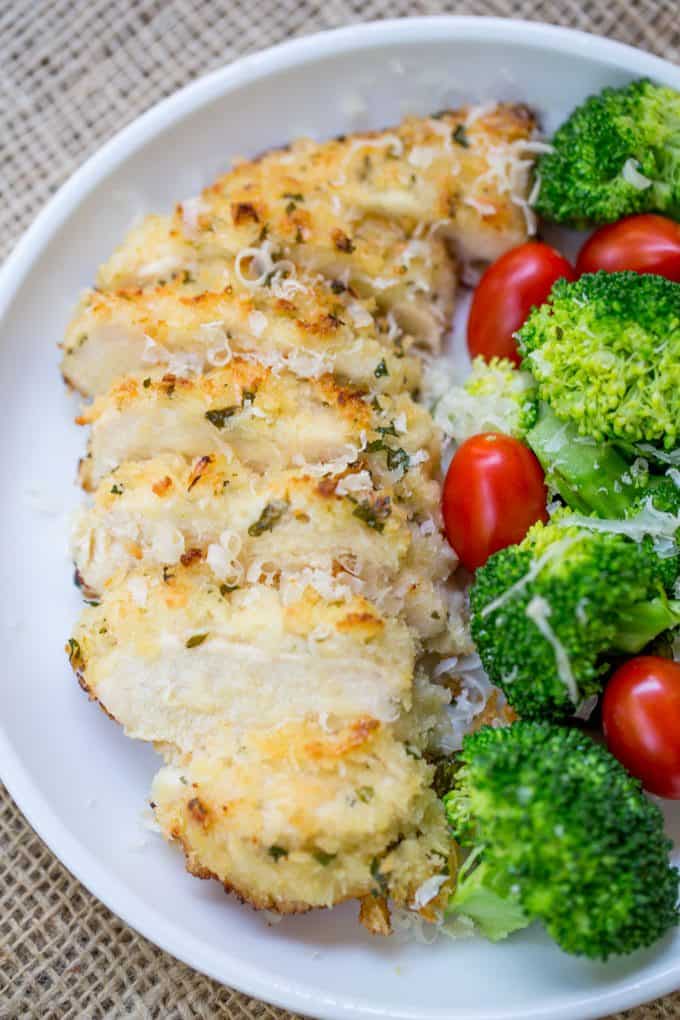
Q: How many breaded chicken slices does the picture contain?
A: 7